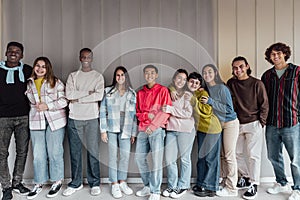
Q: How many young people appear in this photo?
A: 10